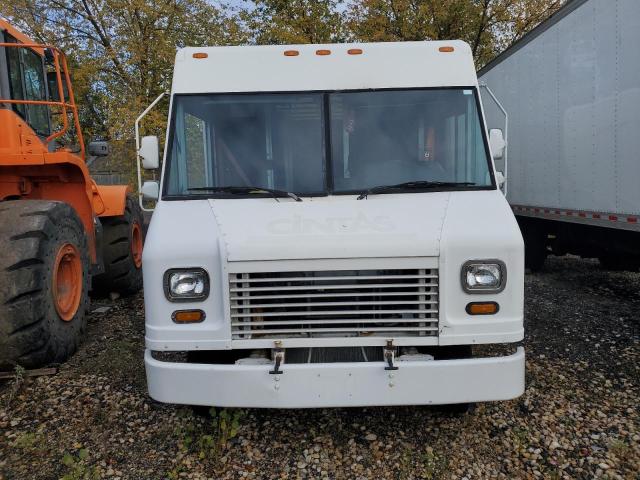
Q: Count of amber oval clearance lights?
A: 5